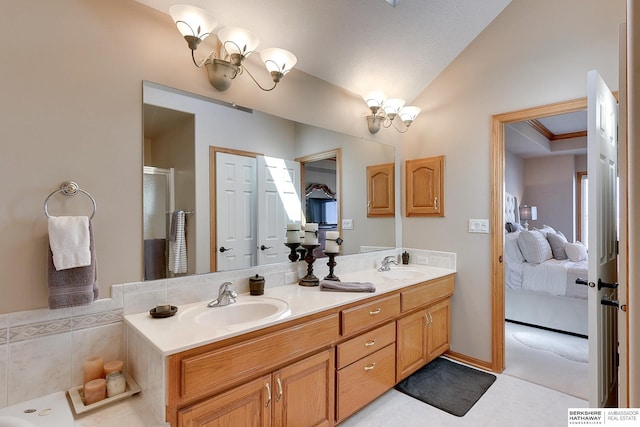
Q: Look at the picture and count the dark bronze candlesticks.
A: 2